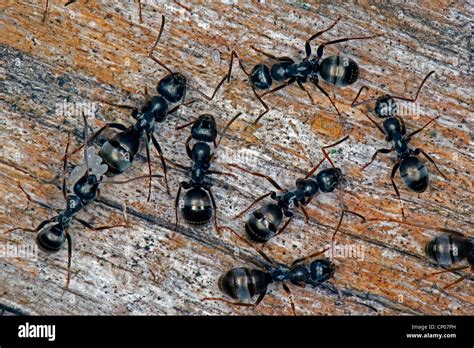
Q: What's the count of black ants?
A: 8